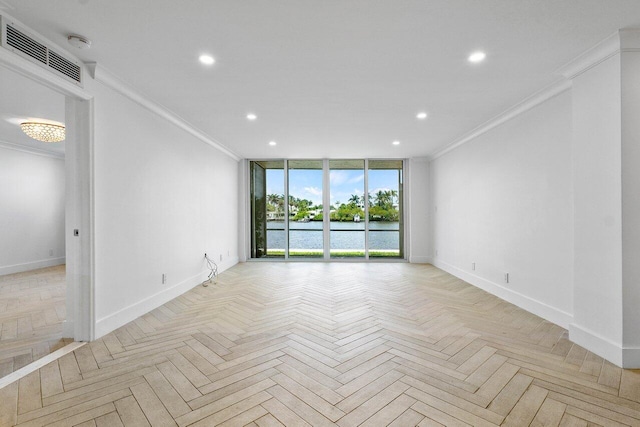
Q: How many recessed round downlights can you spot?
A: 6